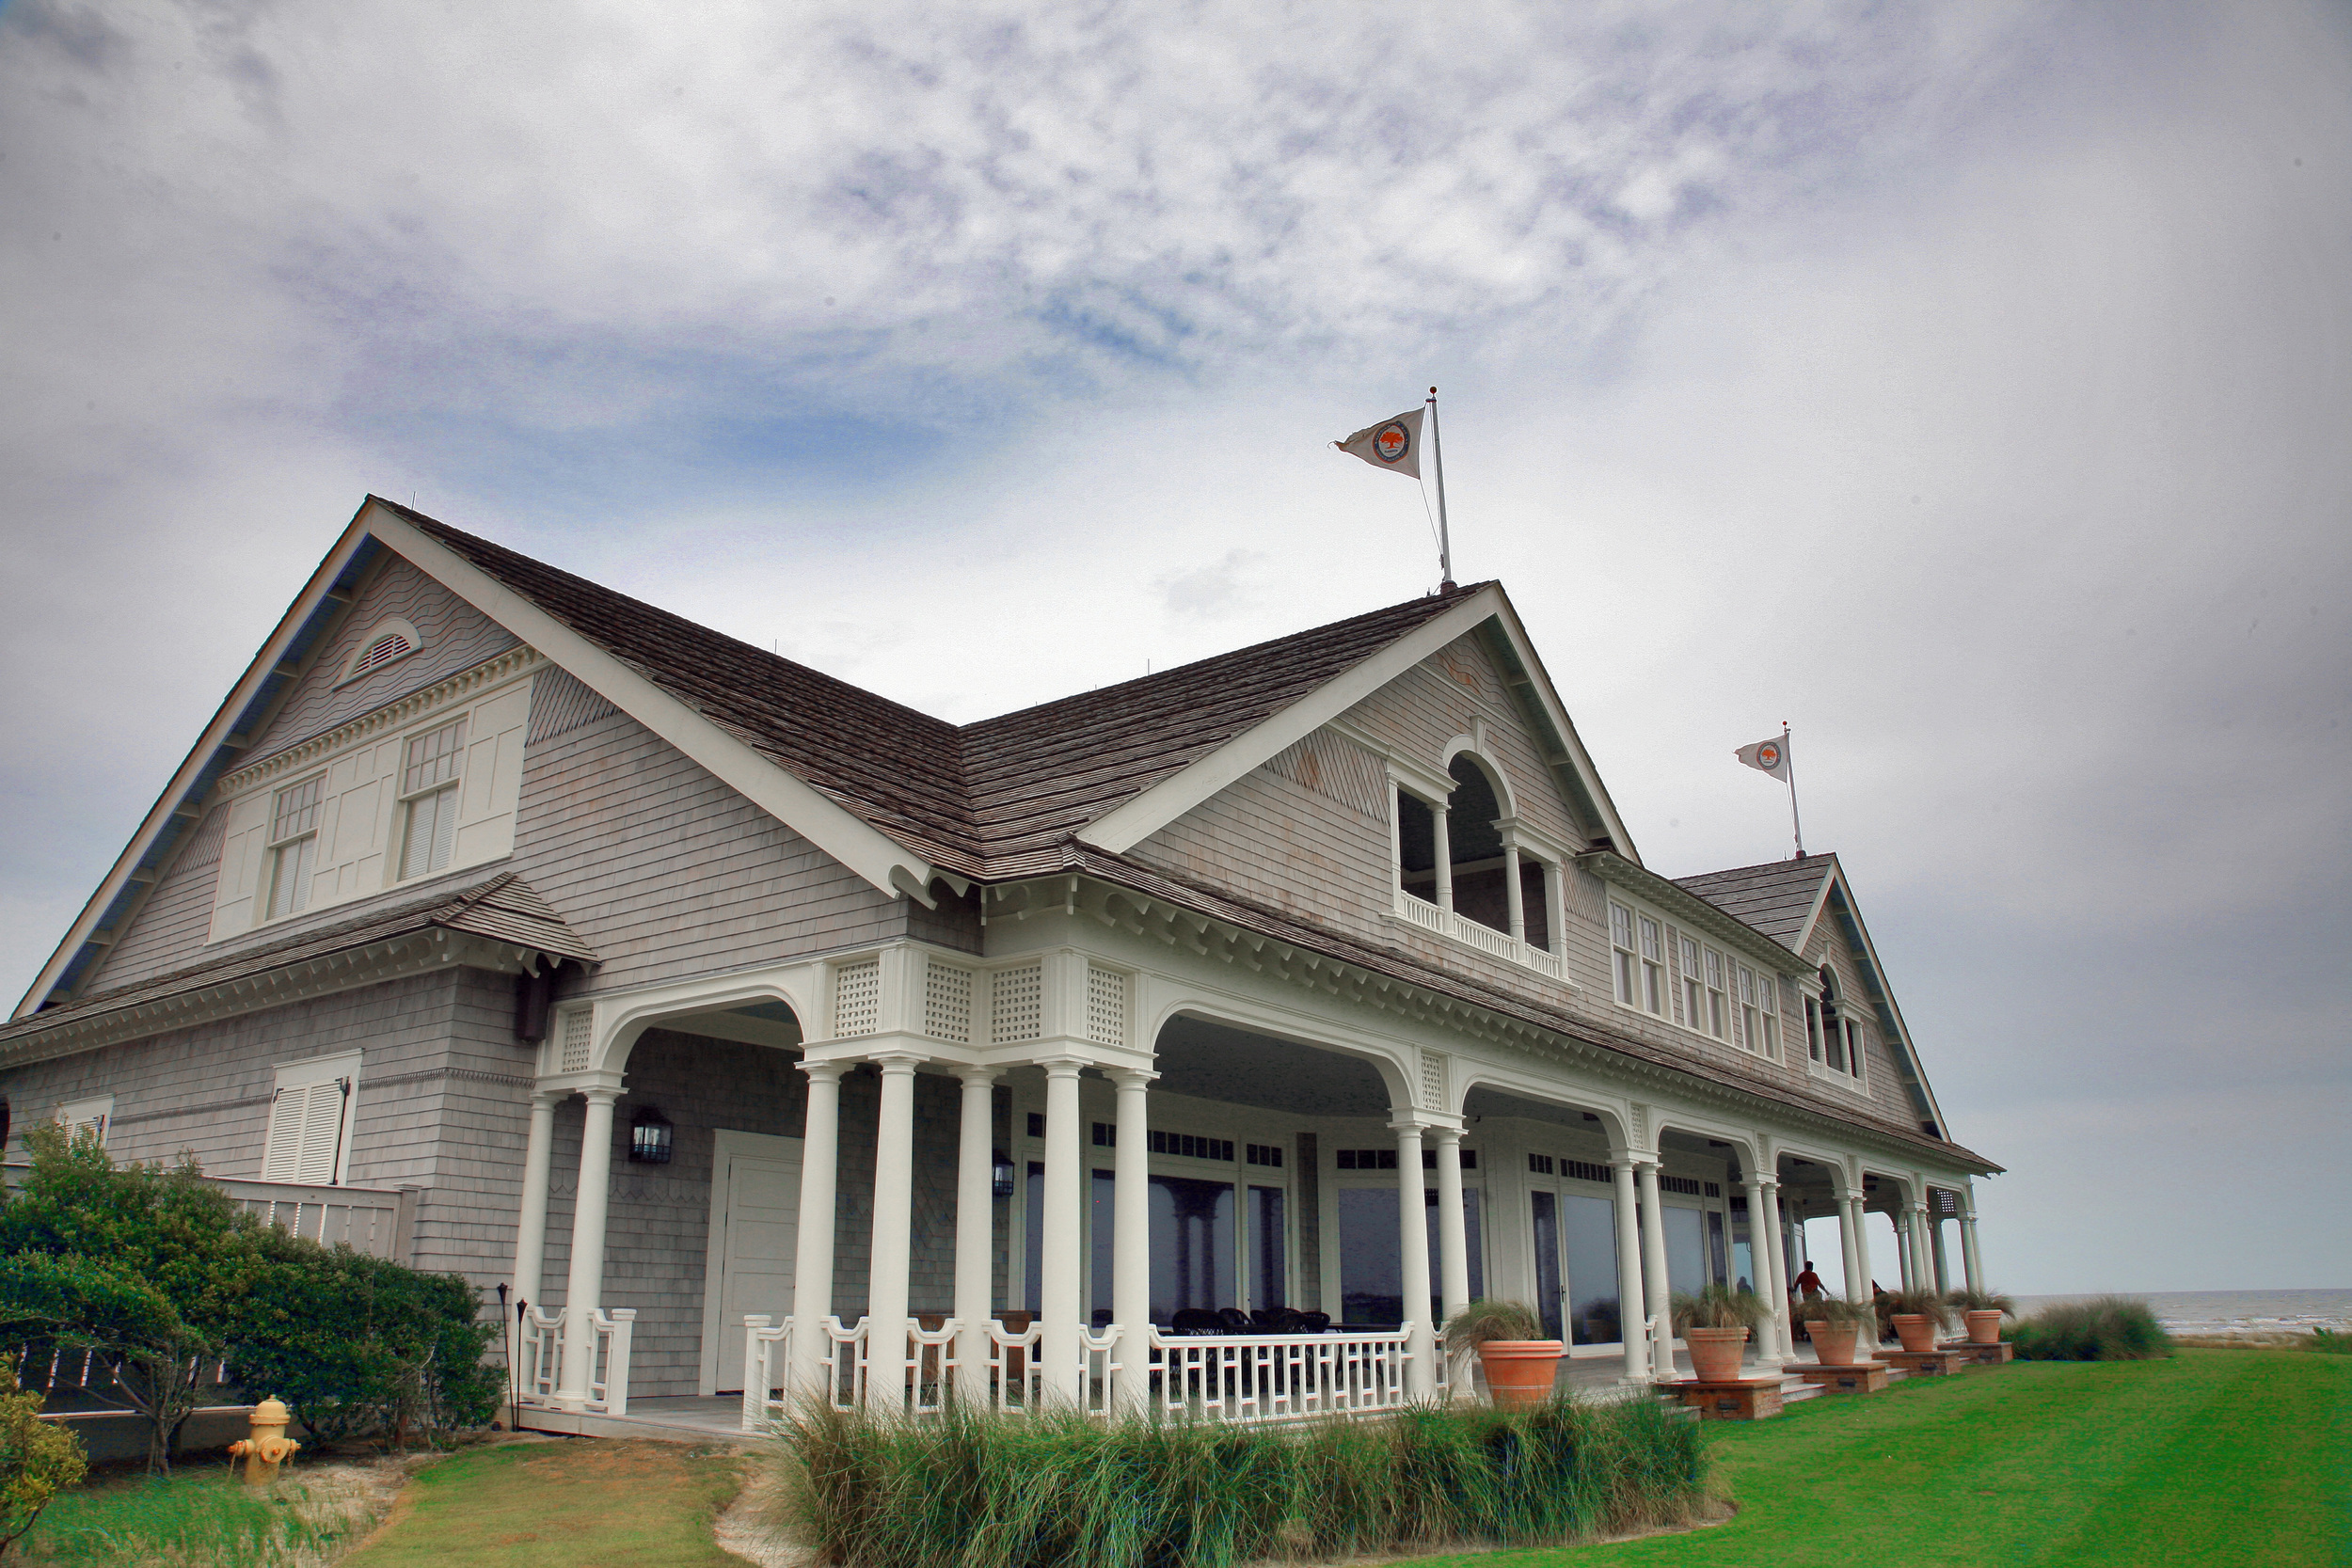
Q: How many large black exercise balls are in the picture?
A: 0